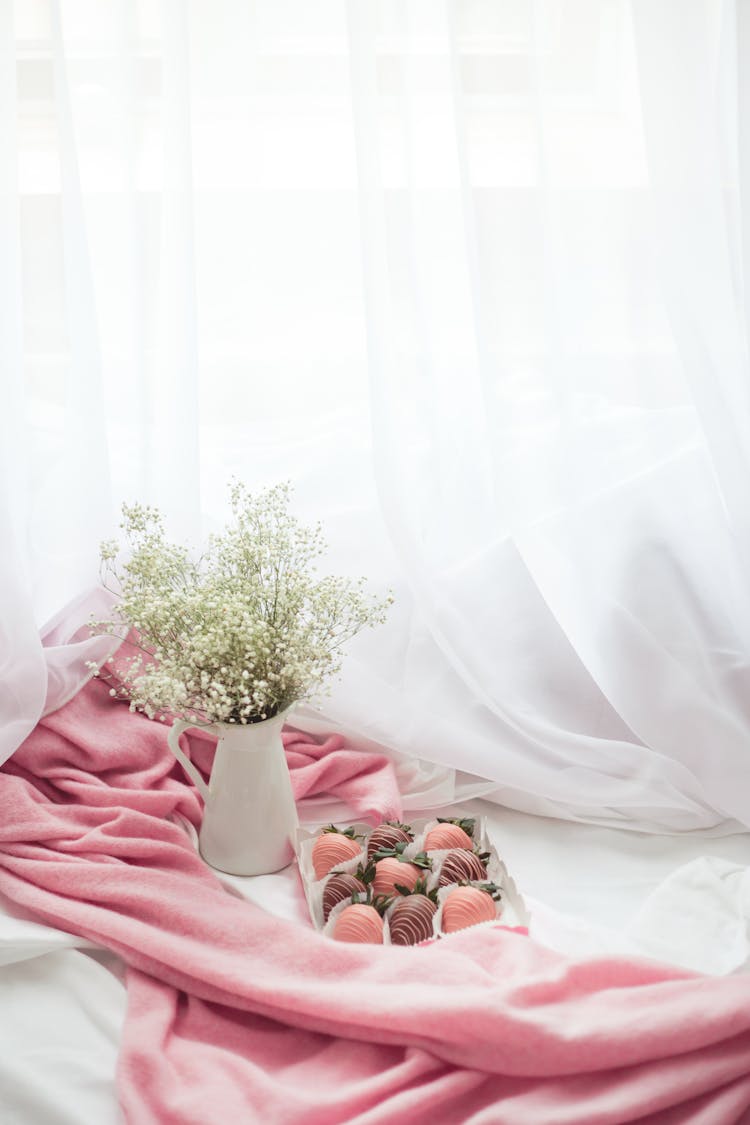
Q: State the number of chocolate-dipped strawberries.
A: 9